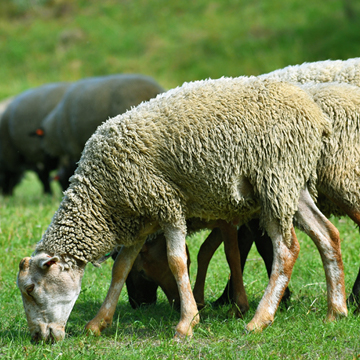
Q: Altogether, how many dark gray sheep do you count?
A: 2